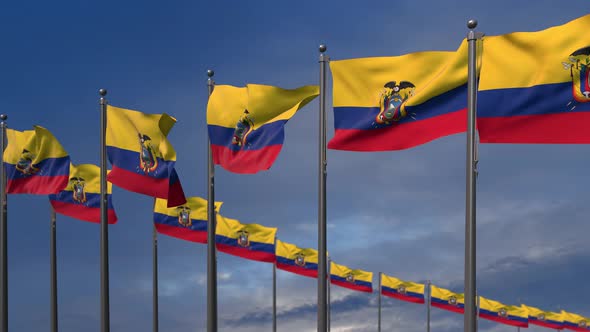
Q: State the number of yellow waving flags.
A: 15